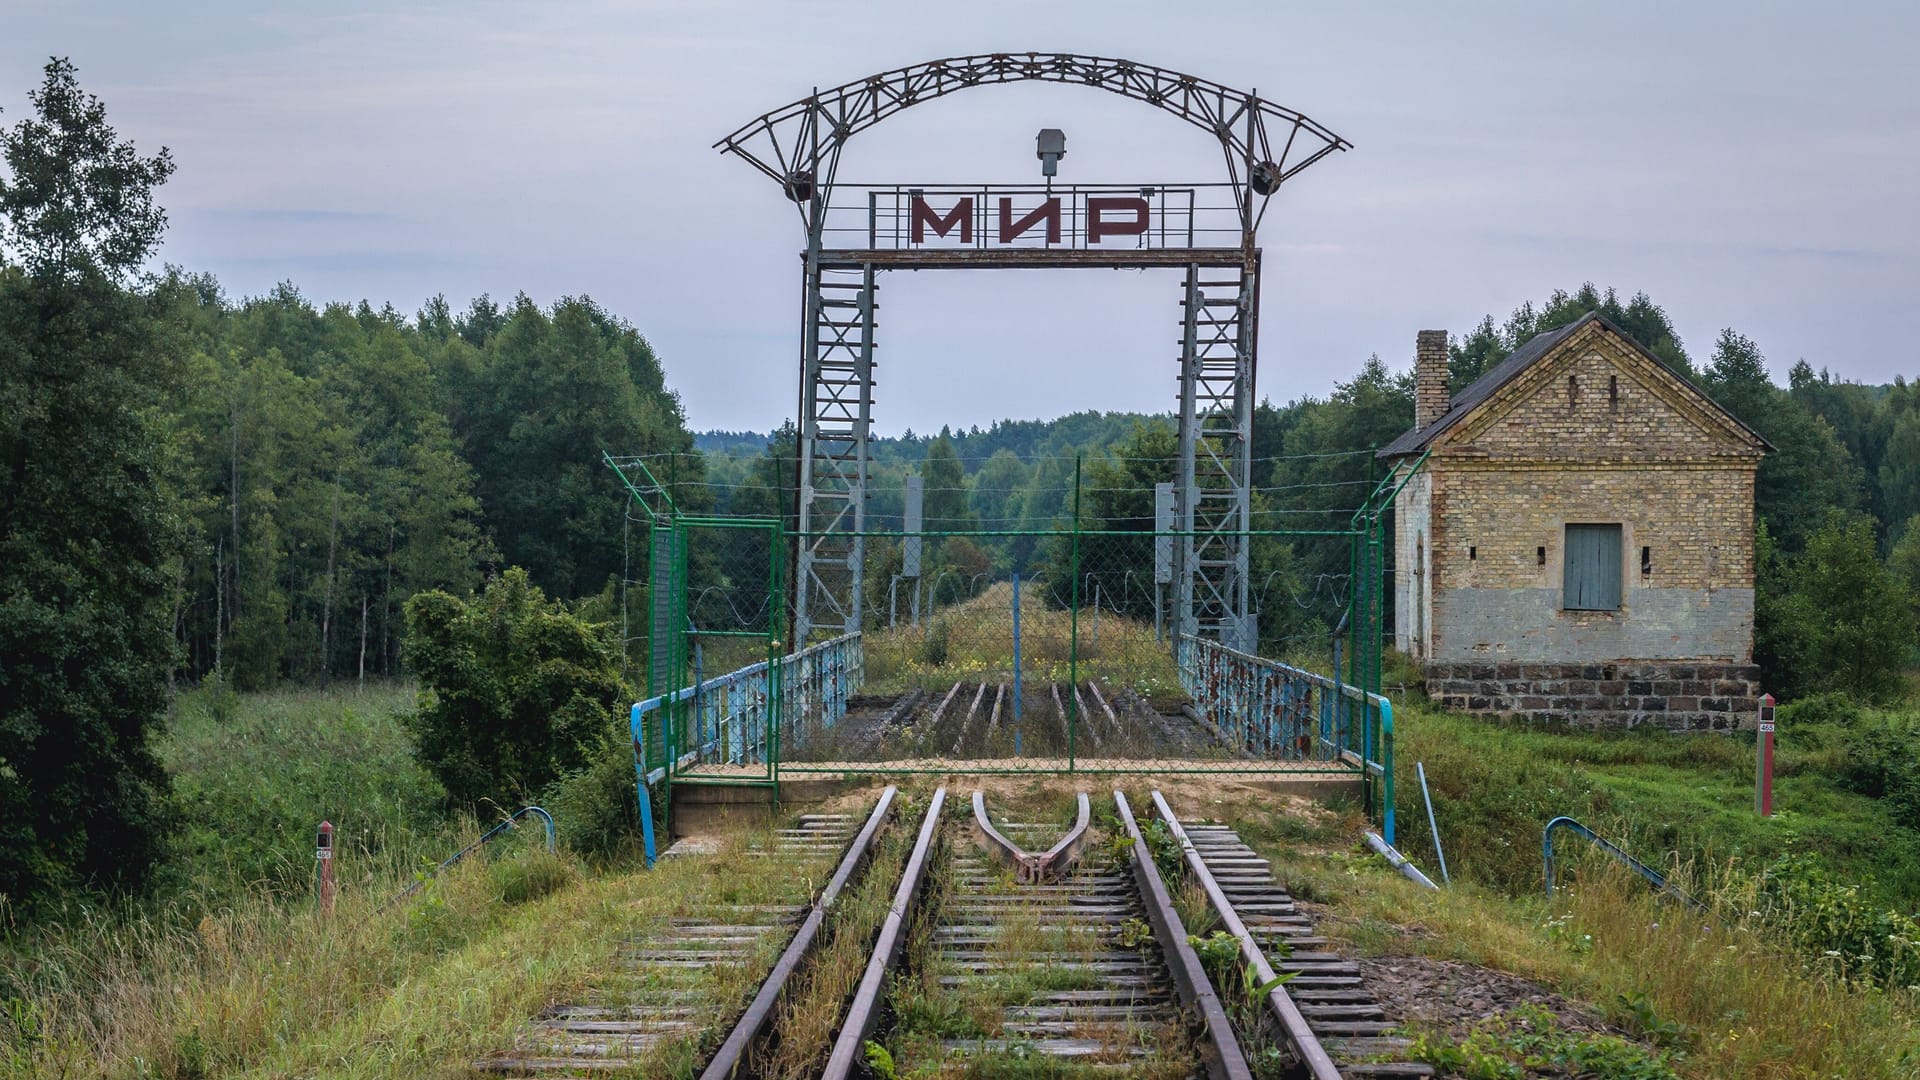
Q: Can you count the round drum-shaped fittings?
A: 2